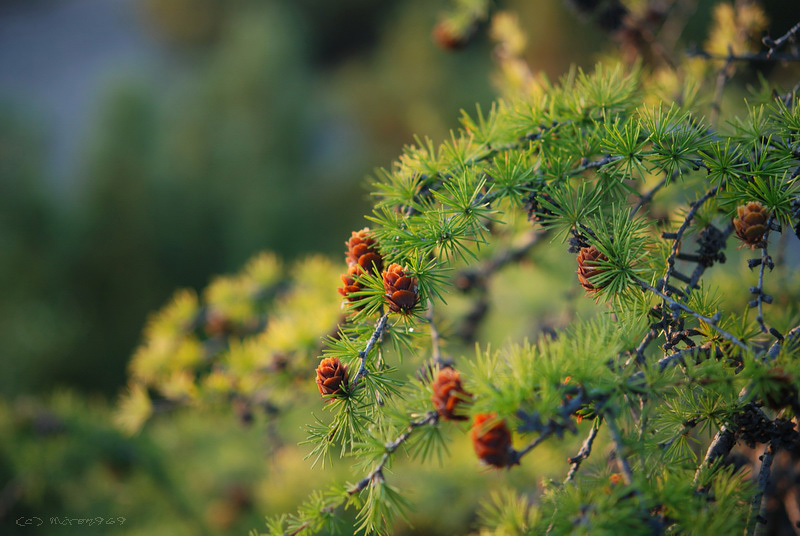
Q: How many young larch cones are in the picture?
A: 8